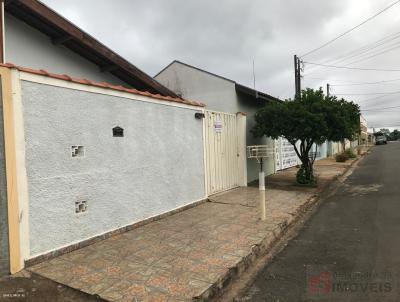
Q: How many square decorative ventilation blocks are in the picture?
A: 2